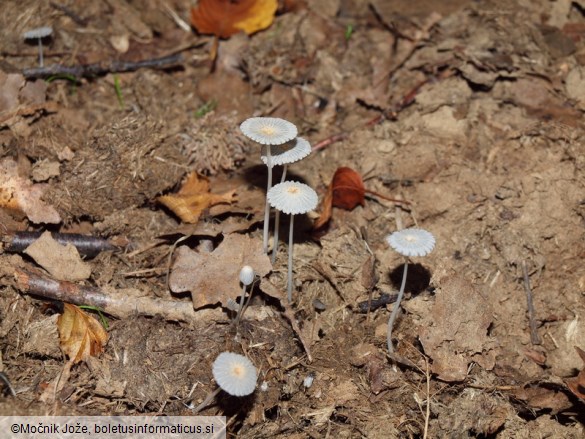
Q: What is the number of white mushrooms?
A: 7